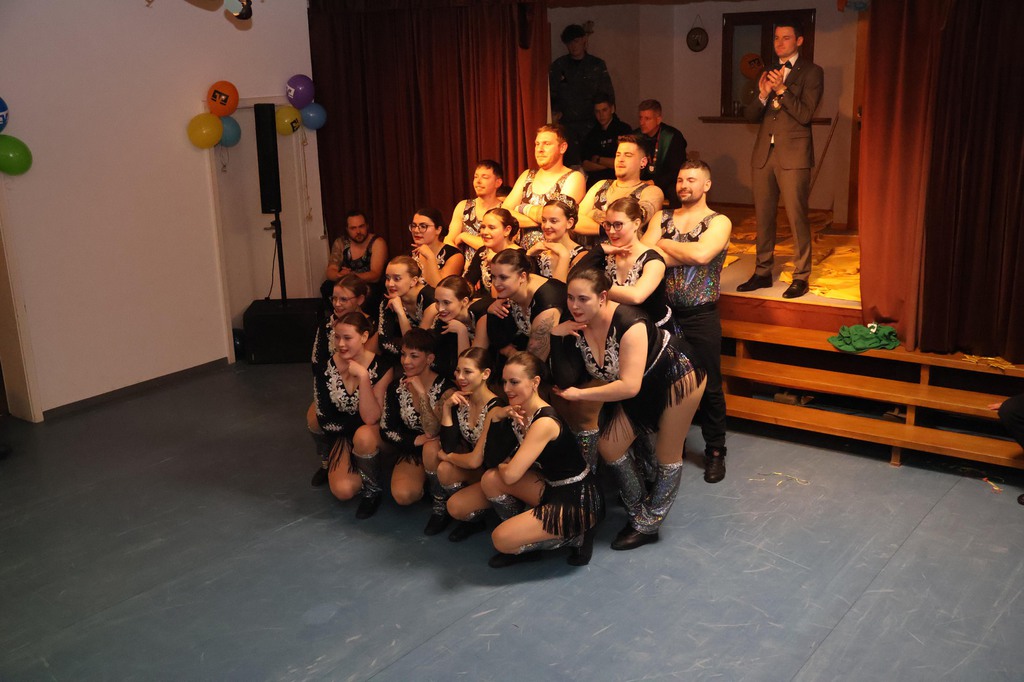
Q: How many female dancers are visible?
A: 13